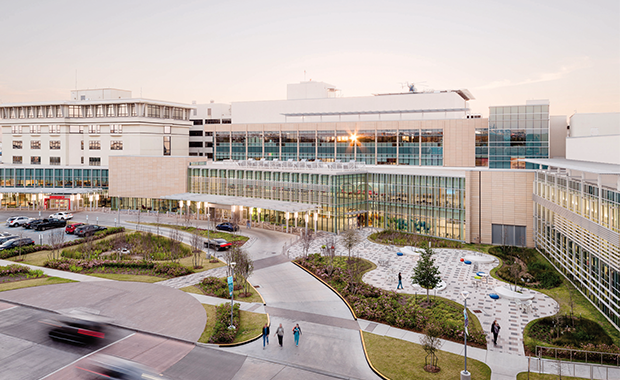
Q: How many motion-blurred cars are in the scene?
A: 2